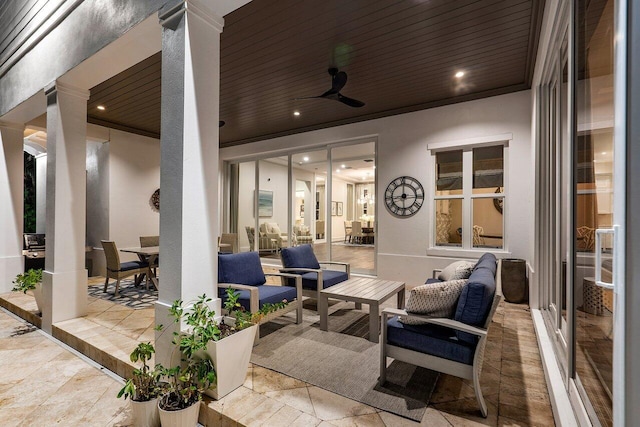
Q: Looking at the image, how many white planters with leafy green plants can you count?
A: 4